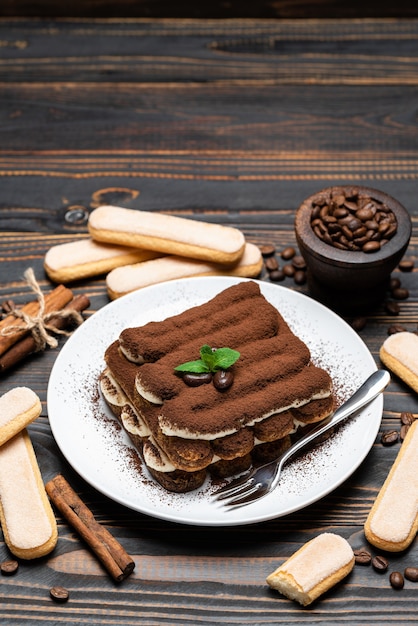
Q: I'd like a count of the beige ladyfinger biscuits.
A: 8